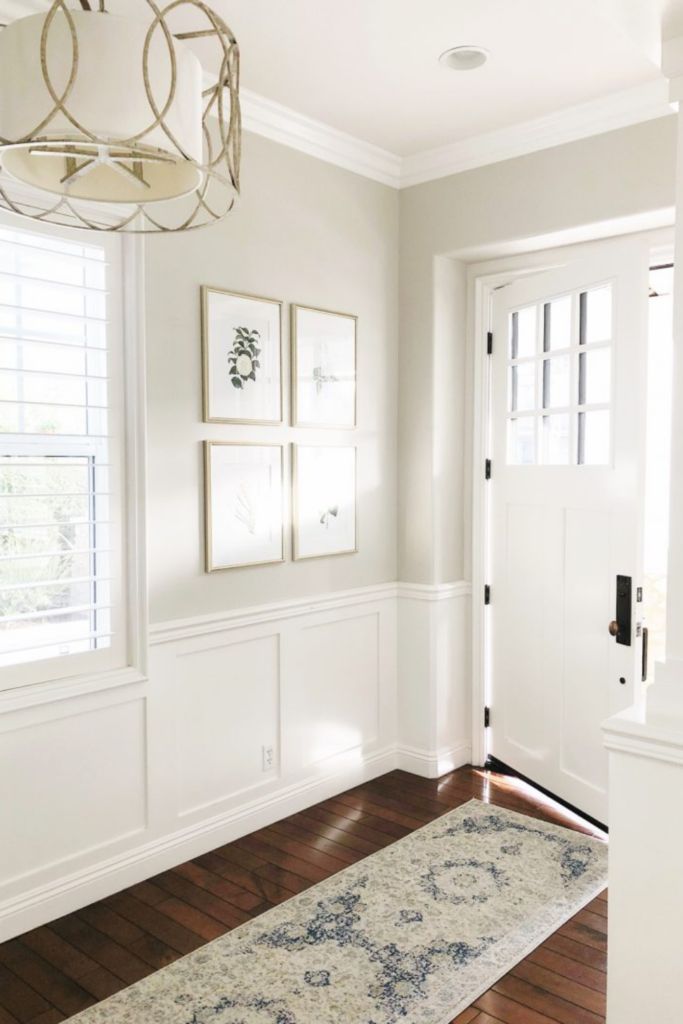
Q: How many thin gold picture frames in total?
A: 4